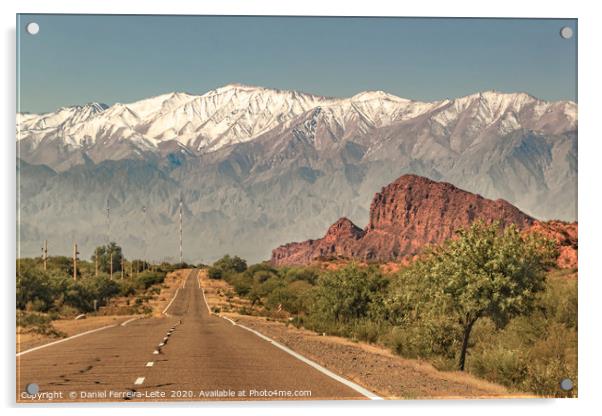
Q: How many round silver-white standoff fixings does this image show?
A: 4